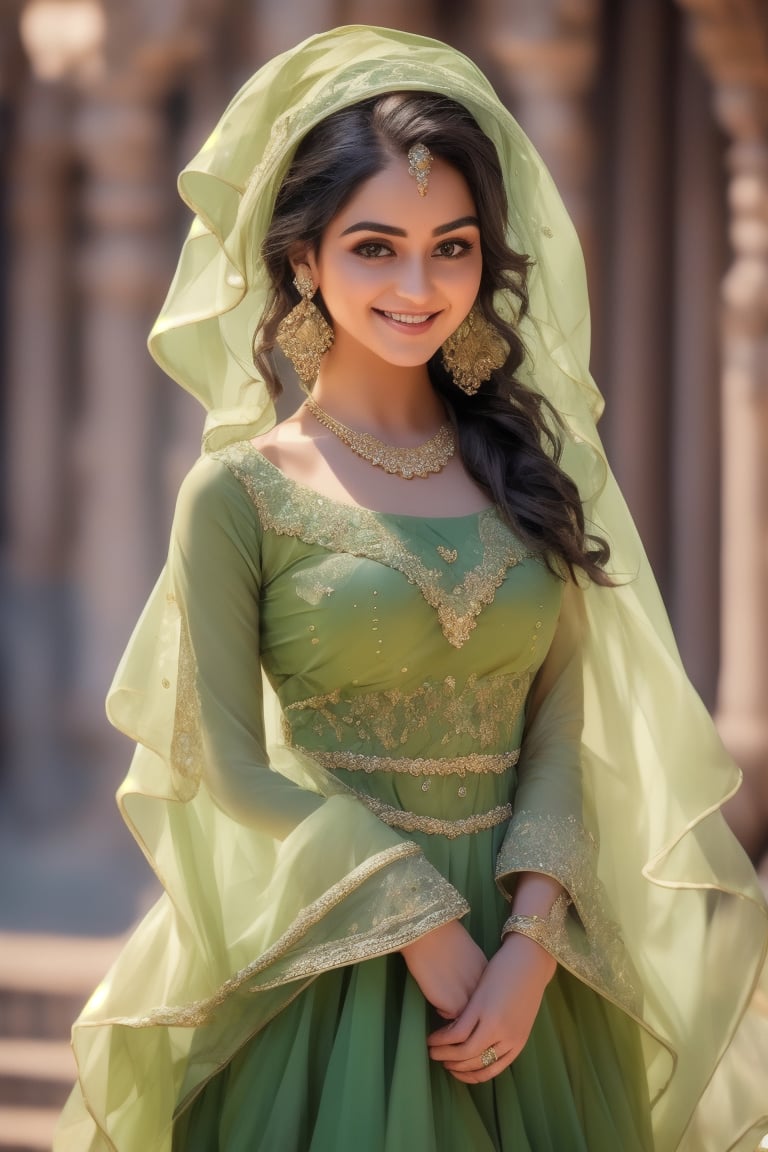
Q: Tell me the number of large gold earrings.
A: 2